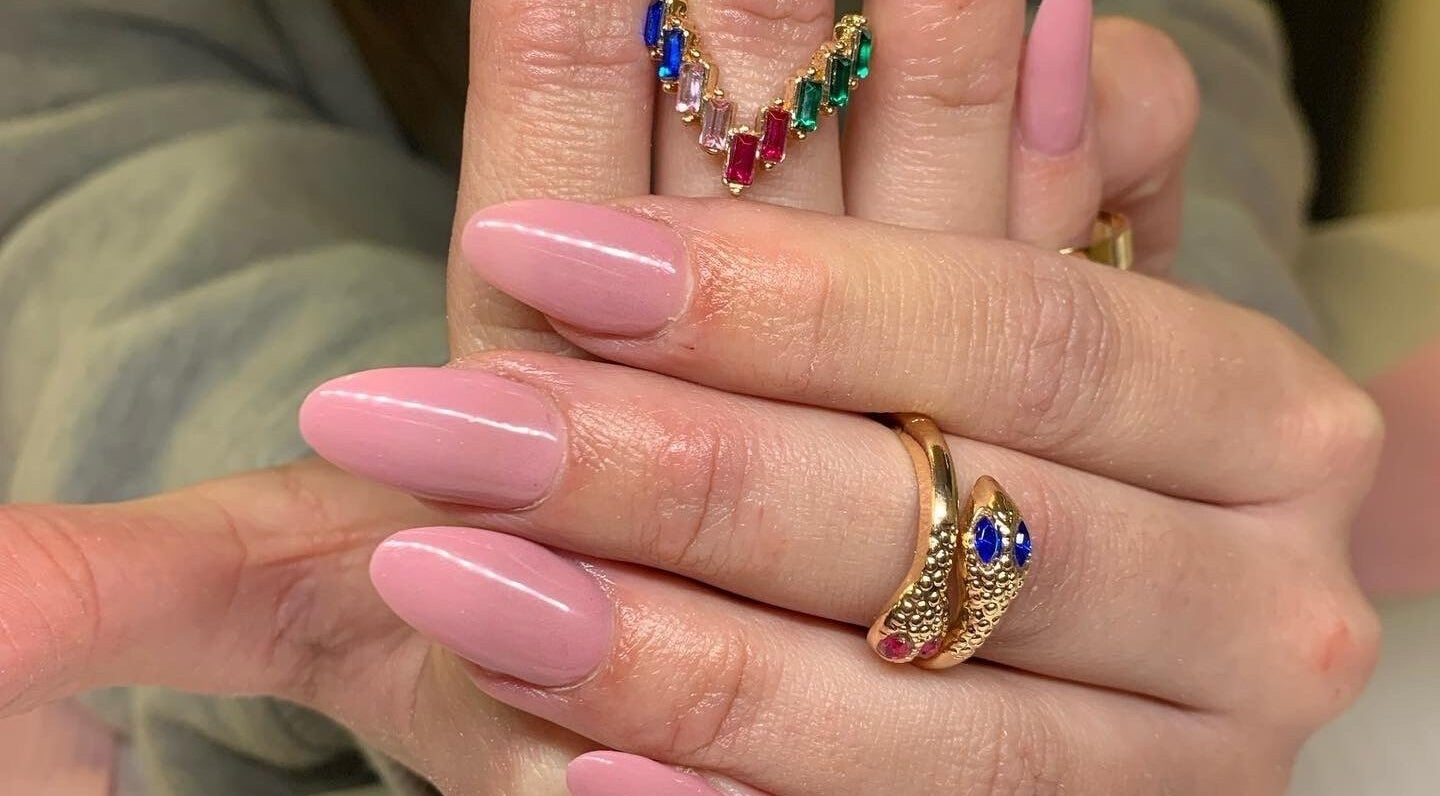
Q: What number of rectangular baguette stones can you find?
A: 9